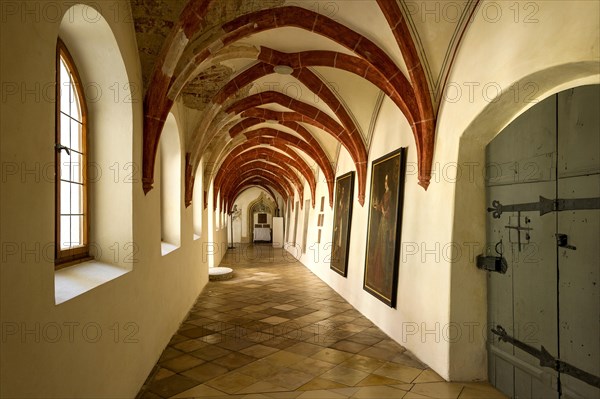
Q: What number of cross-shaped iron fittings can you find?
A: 1